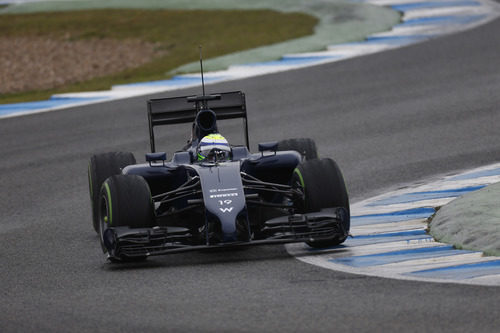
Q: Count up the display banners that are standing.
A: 0